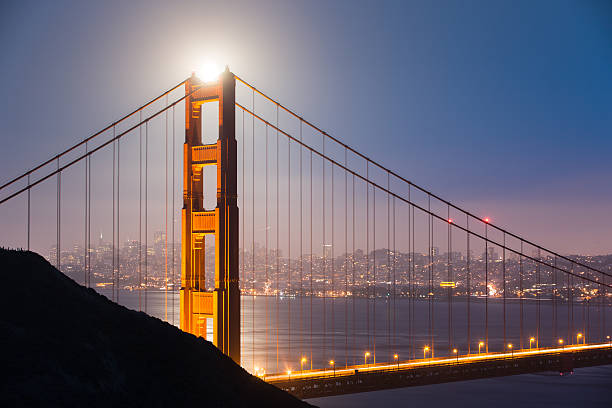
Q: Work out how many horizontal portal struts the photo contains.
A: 4